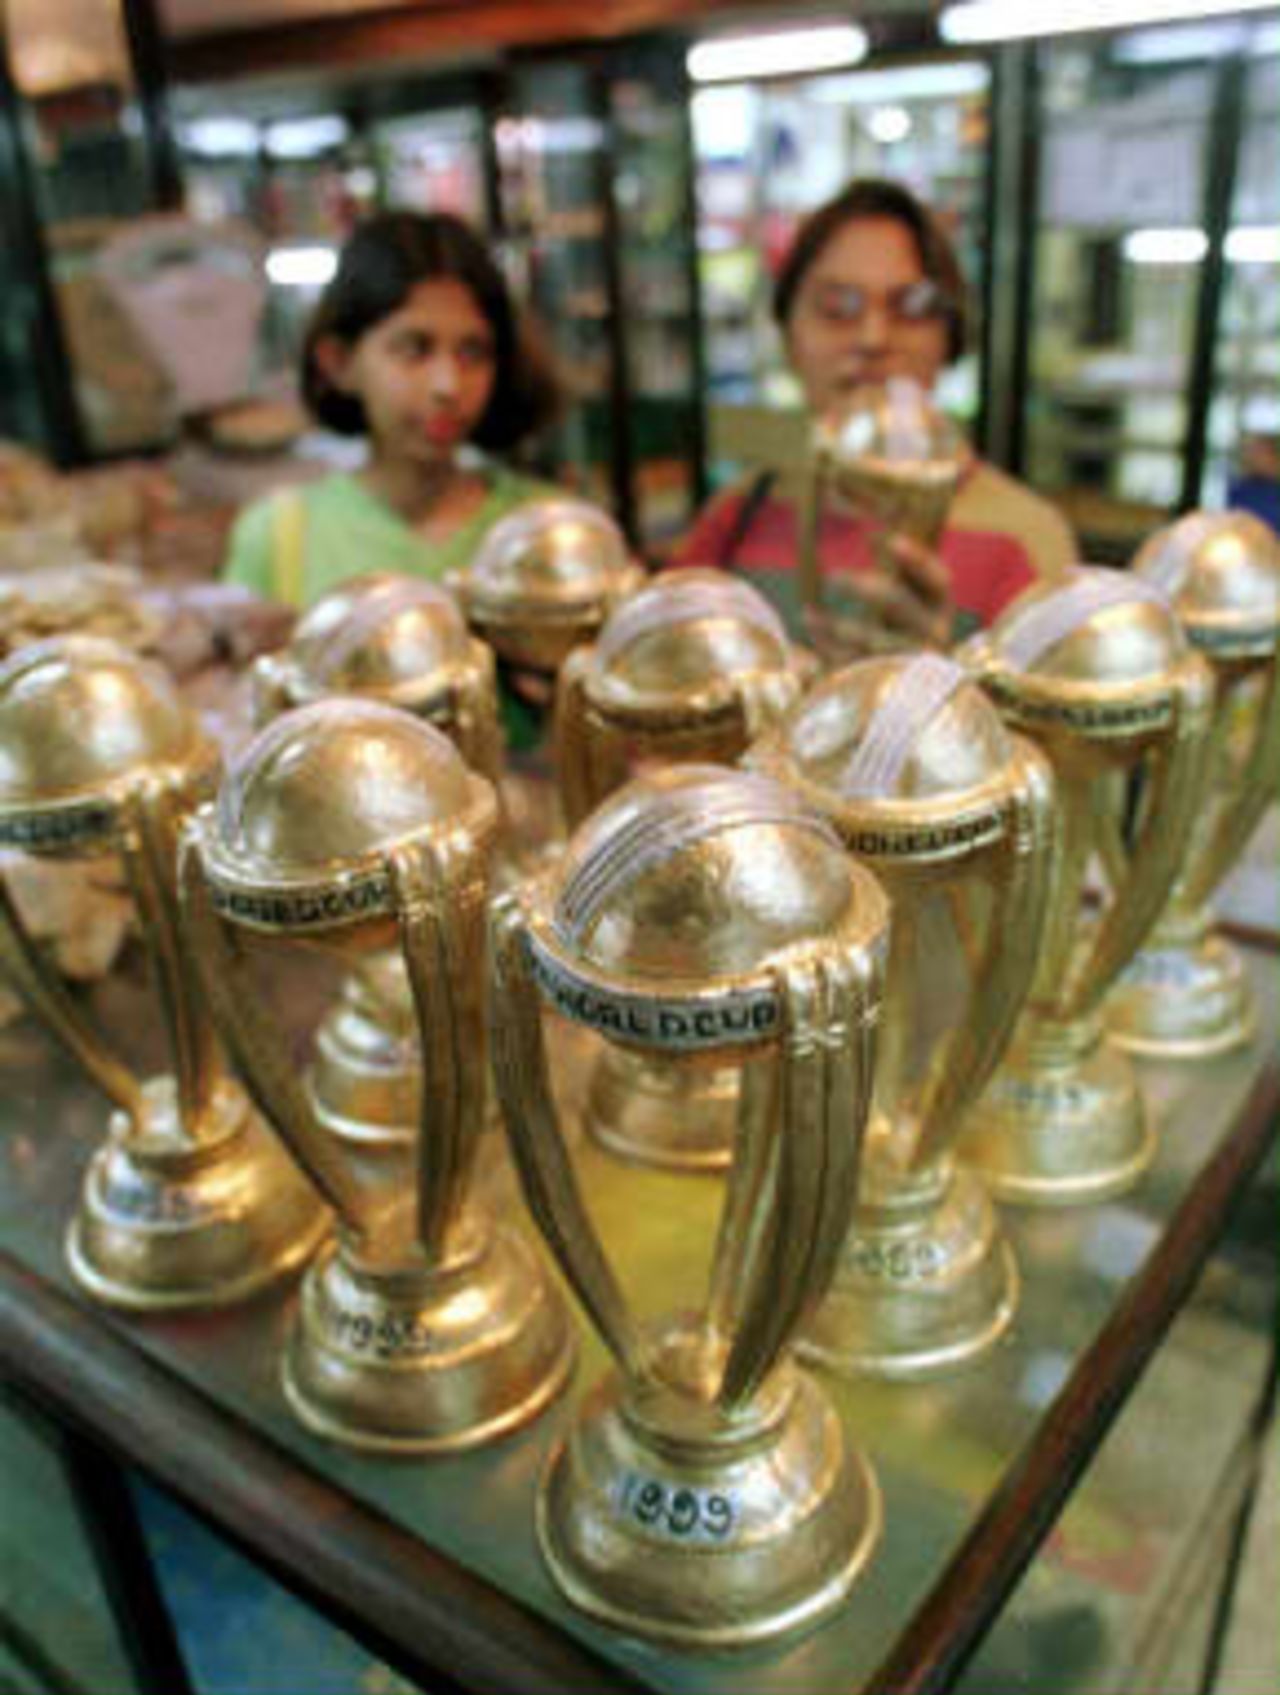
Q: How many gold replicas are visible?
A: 10